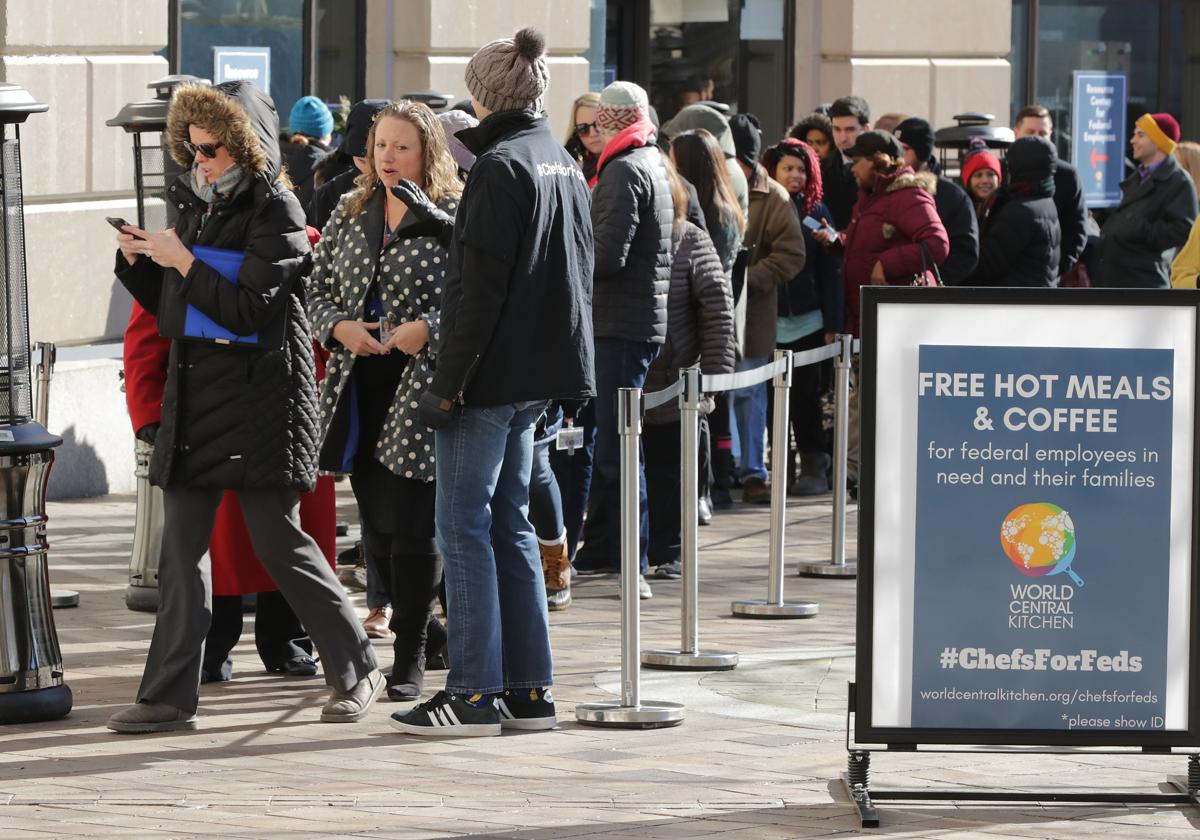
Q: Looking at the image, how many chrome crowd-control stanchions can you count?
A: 5